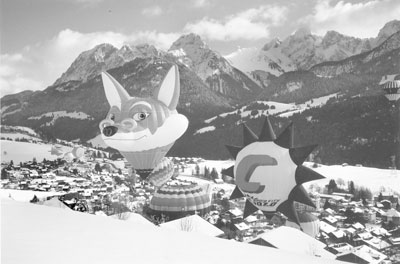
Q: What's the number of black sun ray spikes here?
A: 11